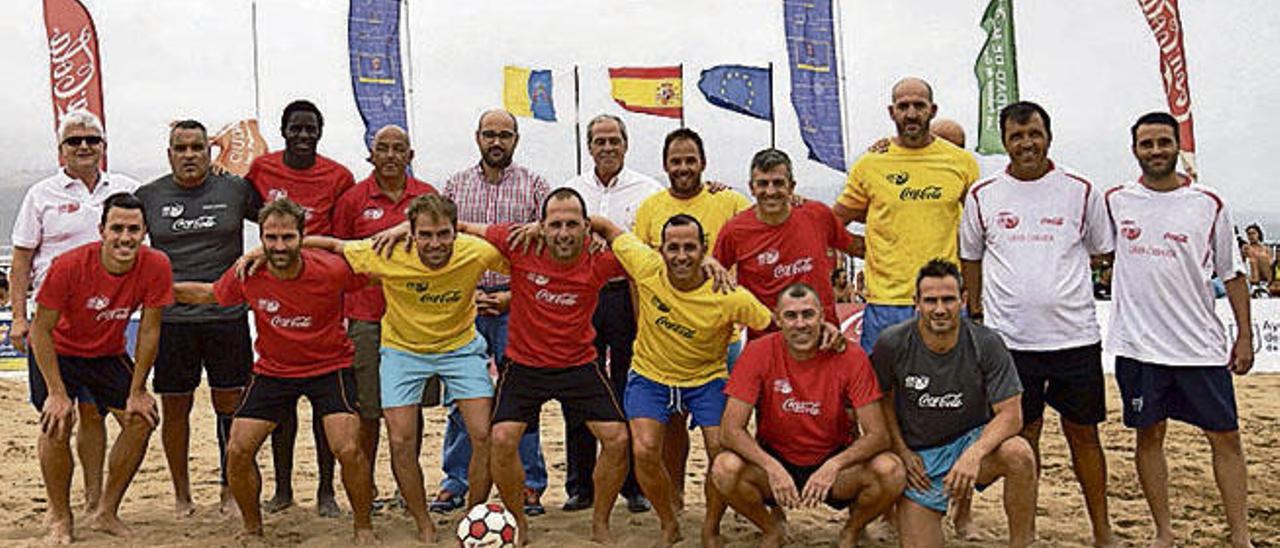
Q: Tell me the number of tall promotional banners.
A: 5